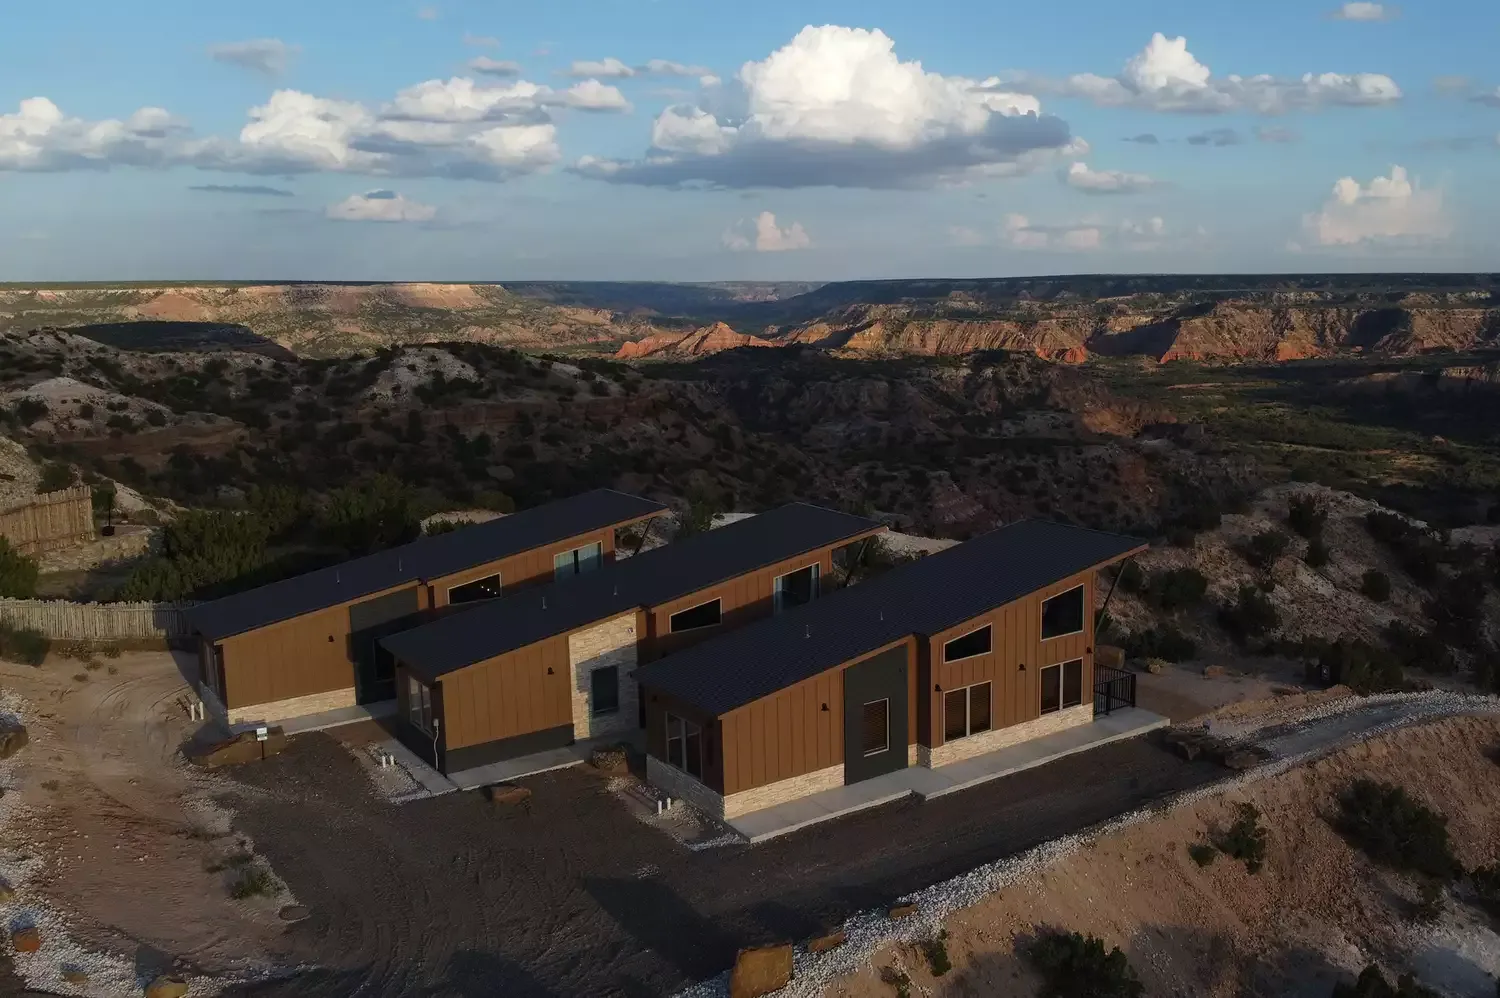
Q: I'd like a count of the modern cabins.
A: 3